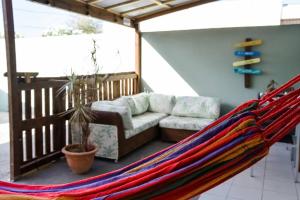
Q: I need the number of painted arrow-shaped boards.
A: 4